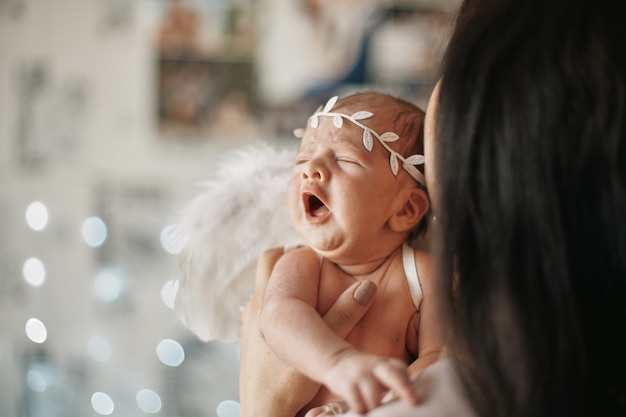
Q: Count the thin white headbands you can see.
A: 1